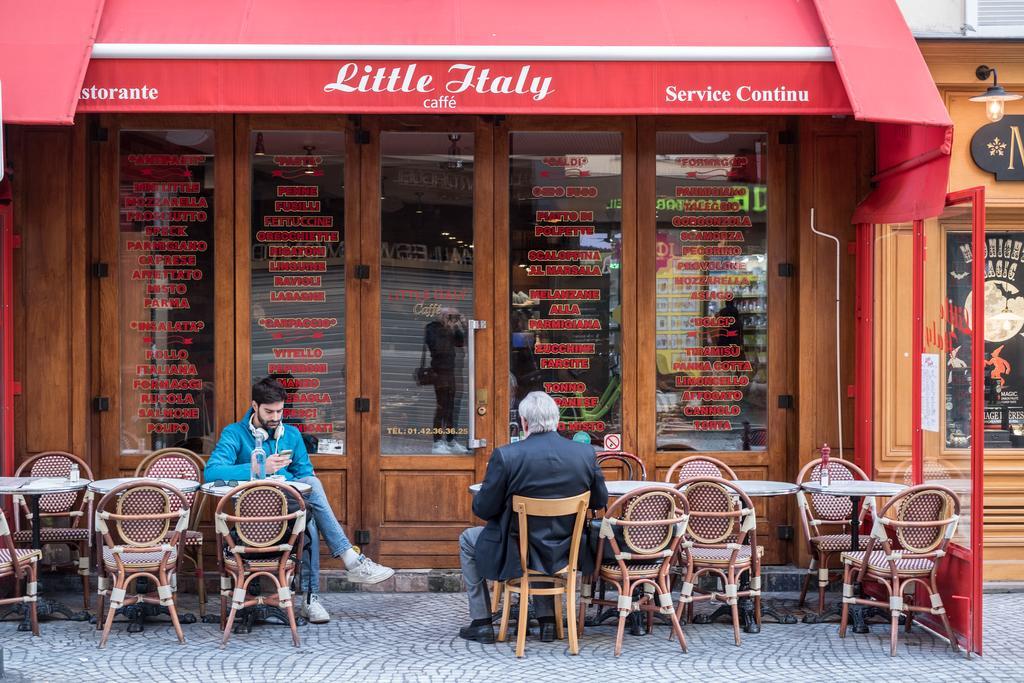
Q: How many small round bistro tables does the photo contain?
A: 7